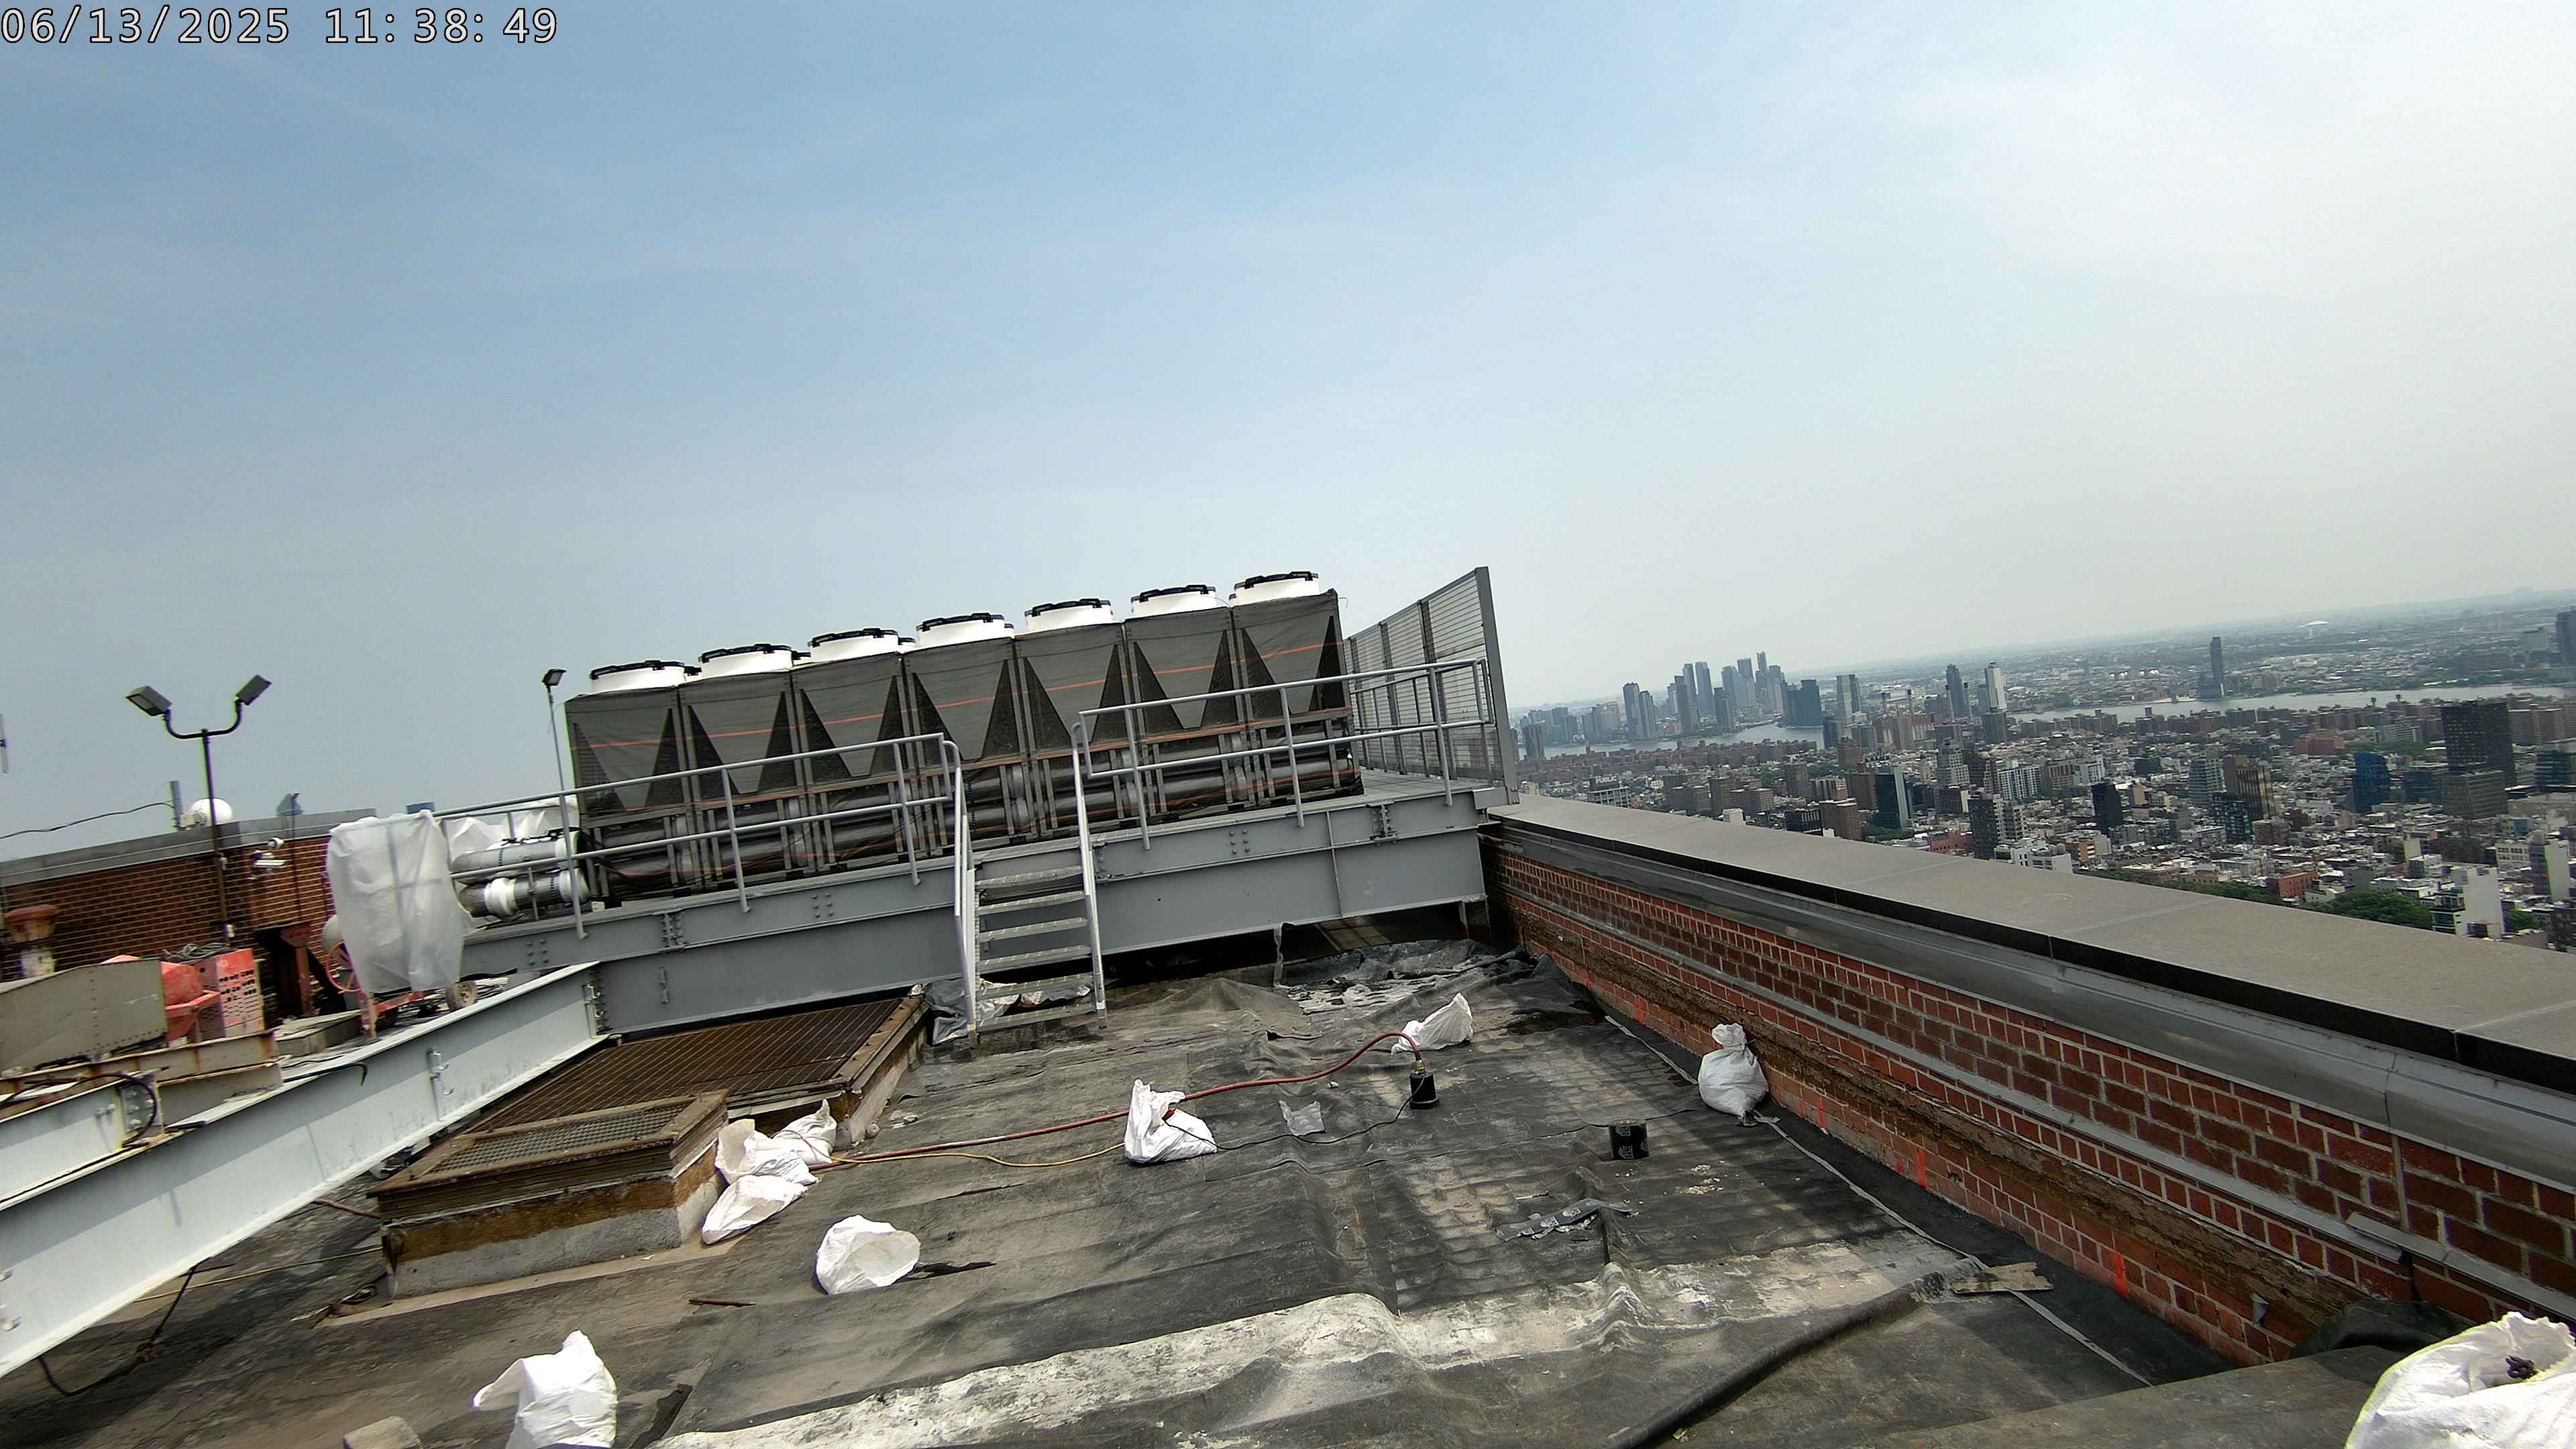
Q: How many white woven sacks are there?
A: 9